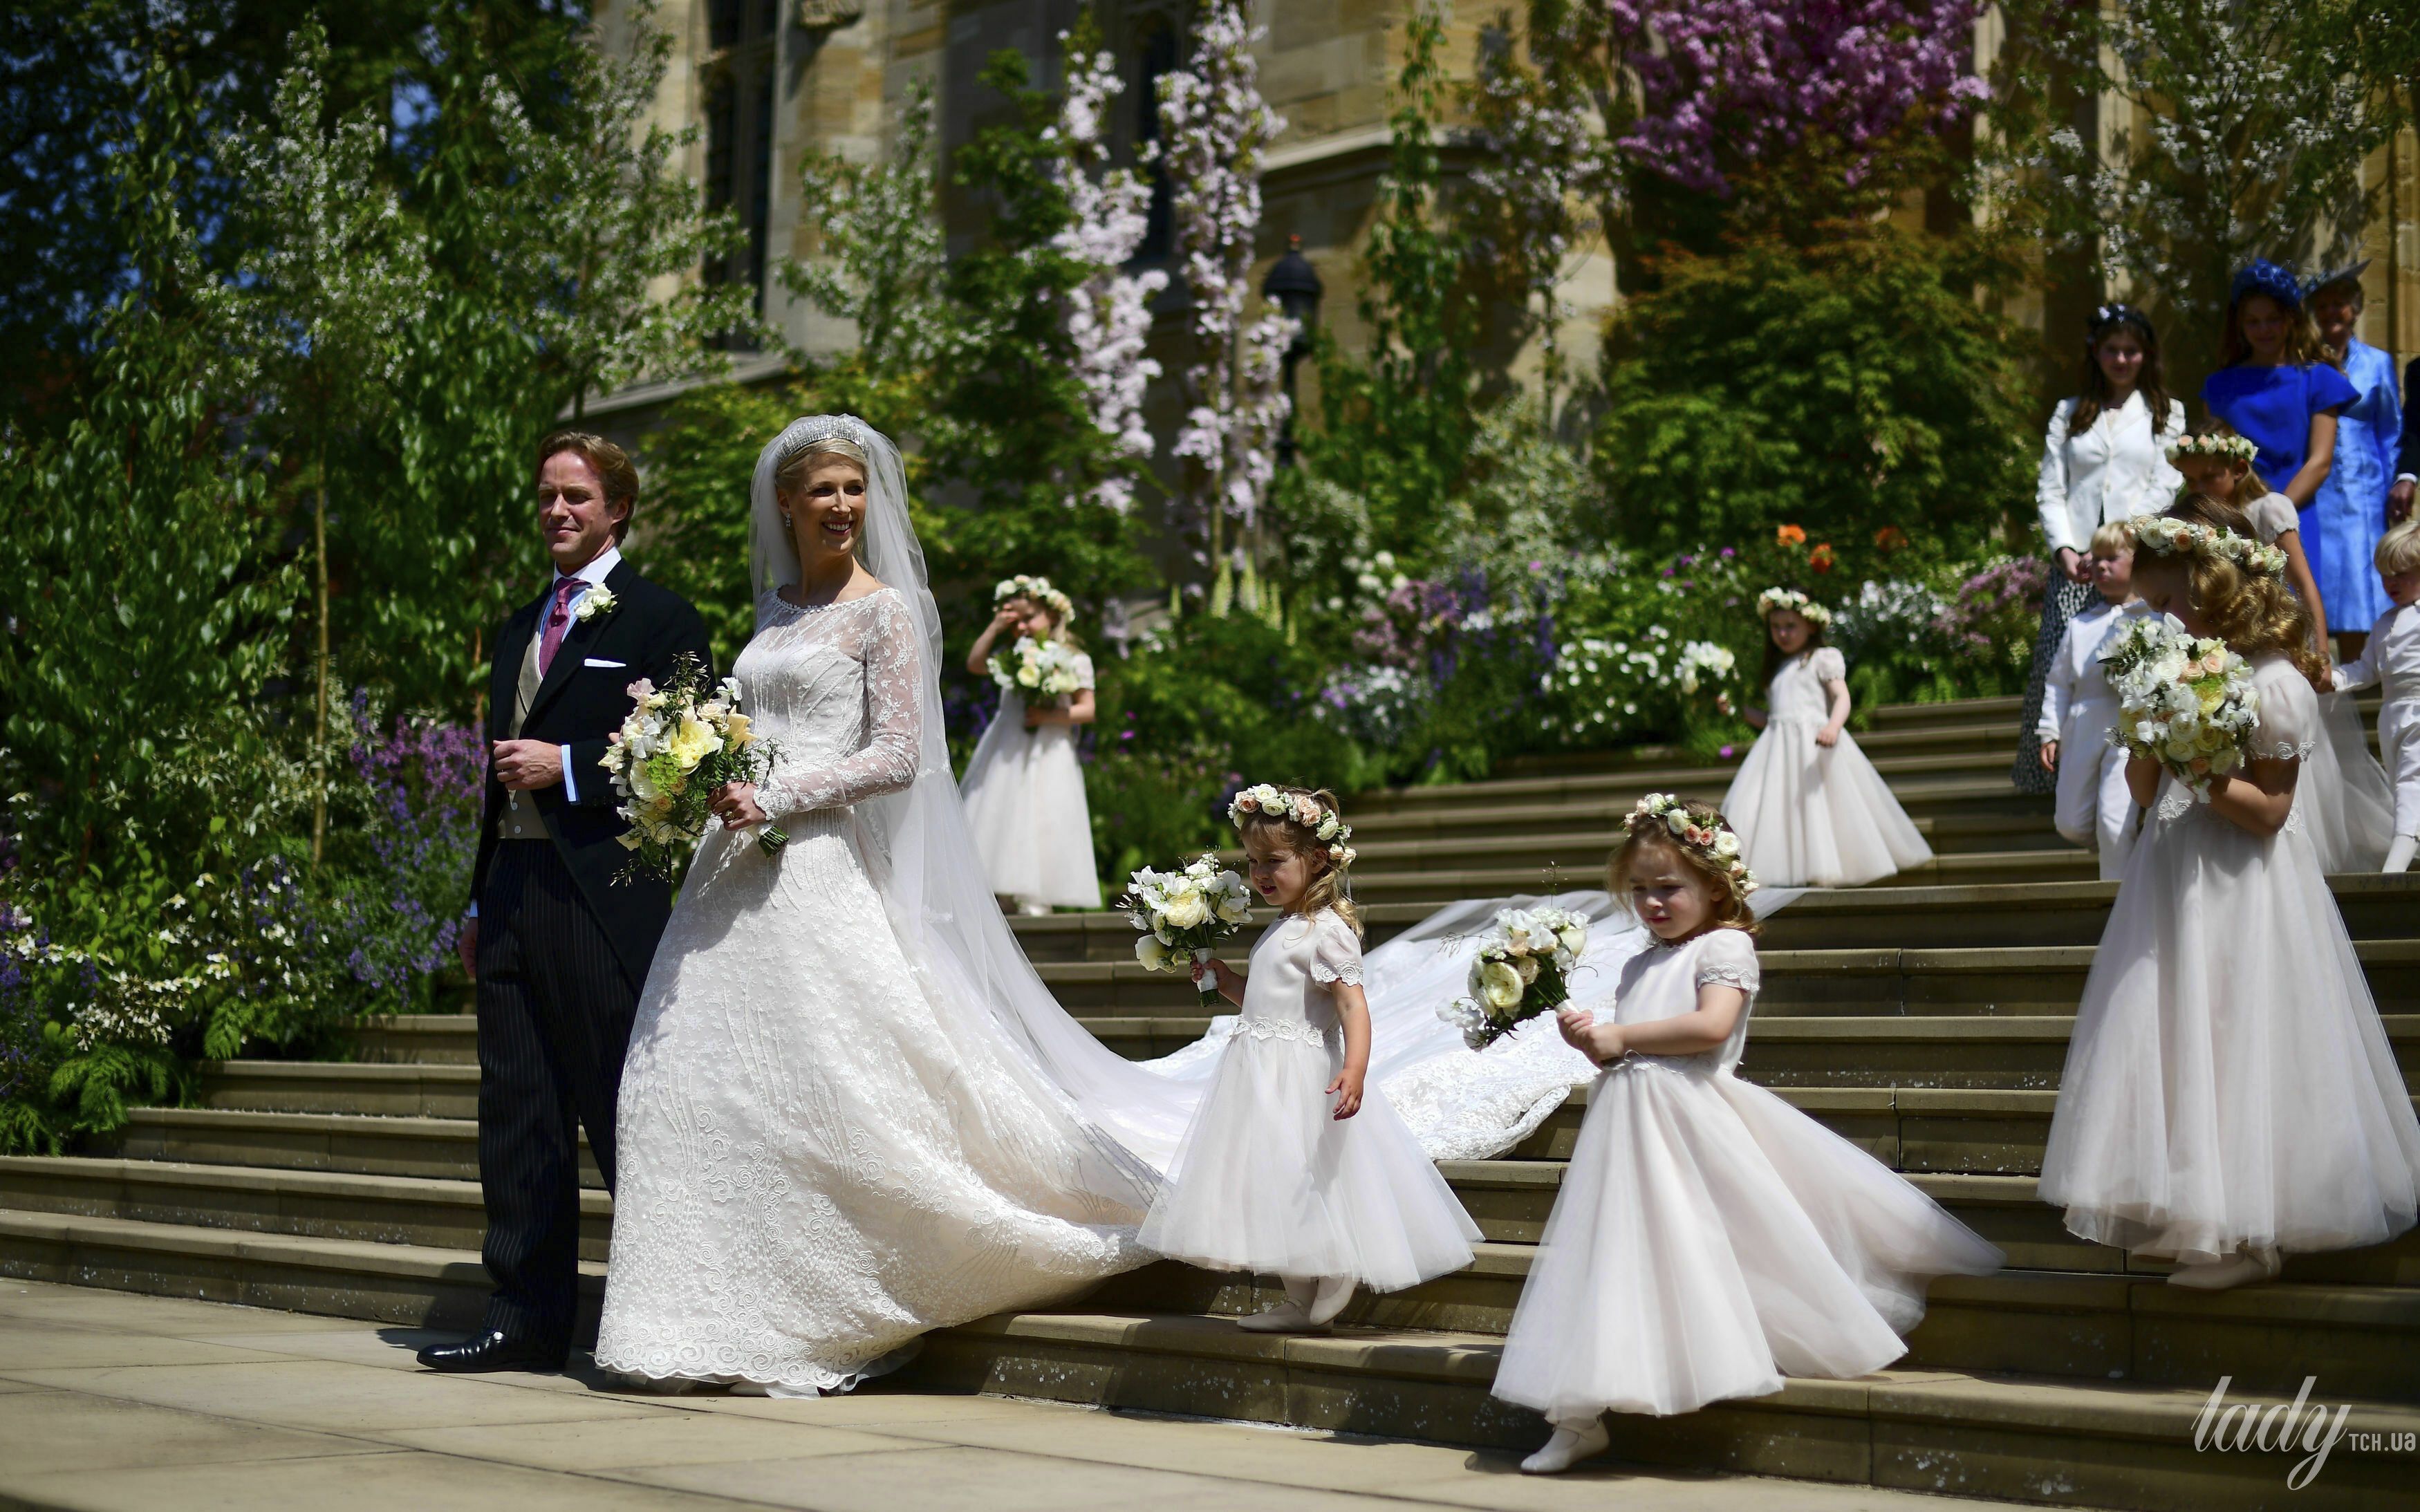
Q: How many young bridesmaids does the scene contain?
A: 6